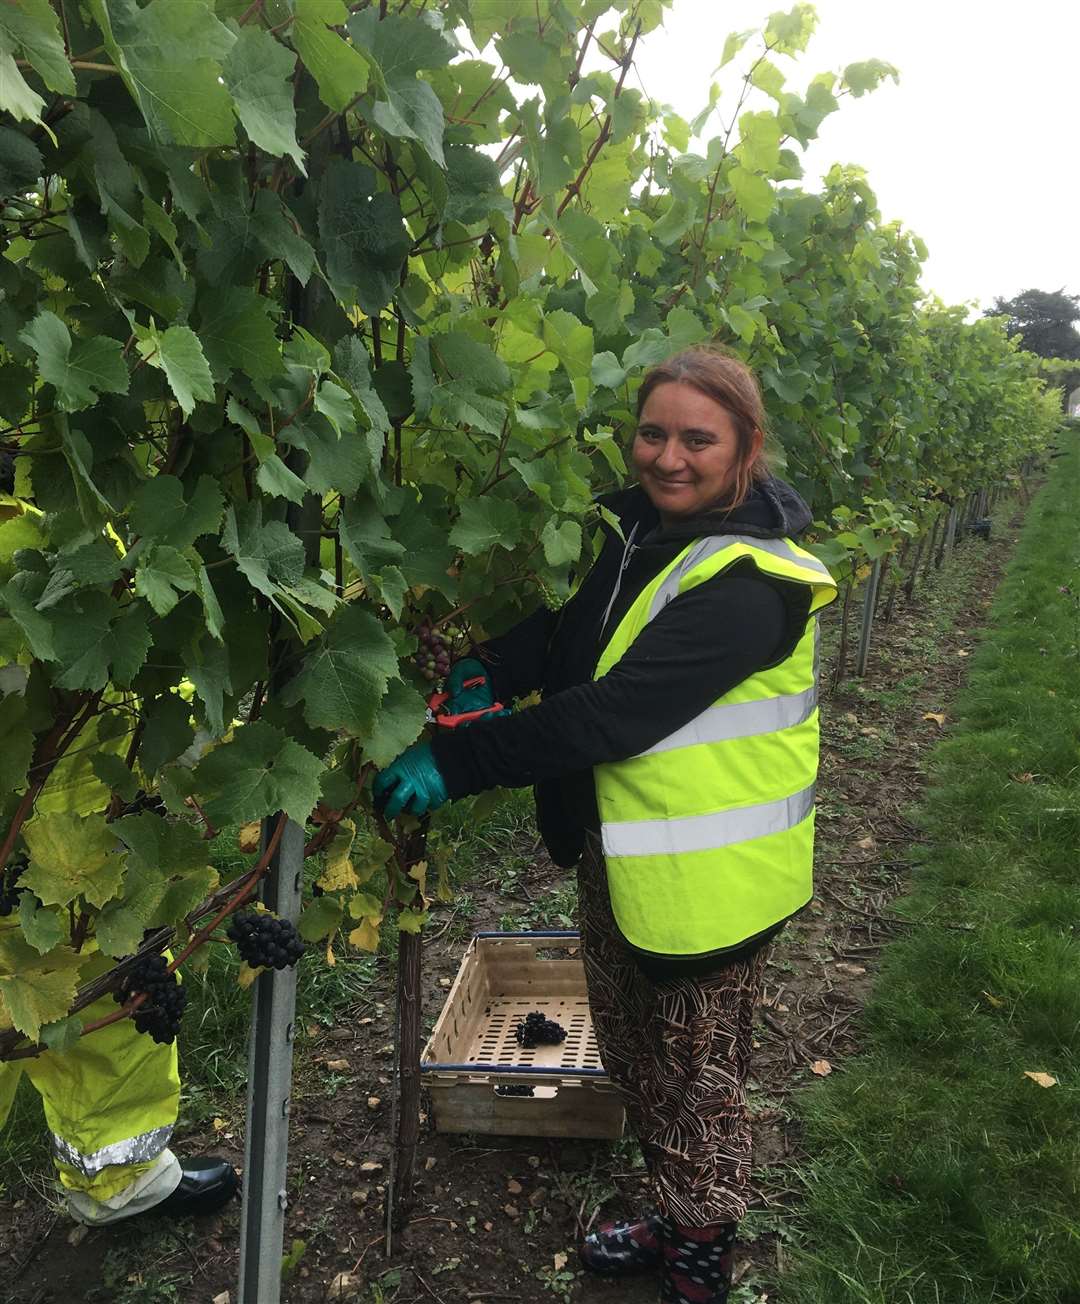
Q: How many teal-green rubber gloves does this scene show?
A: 2